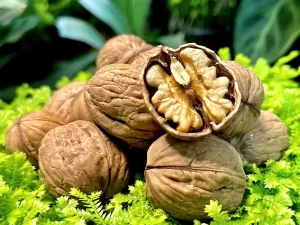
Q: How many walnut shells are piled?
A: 9